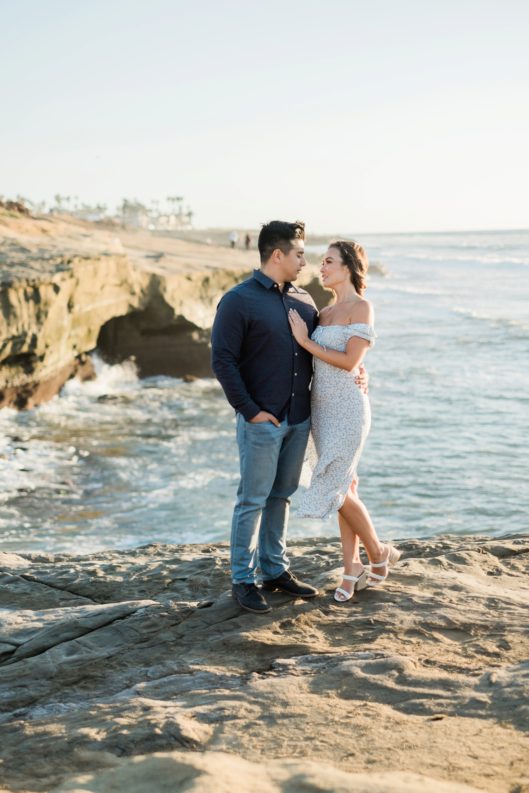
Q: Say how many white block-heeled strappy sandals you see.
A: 2